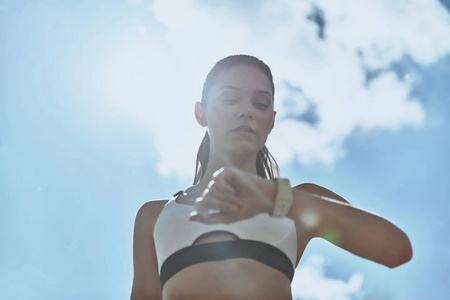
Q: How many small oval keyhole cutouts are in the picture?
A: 1